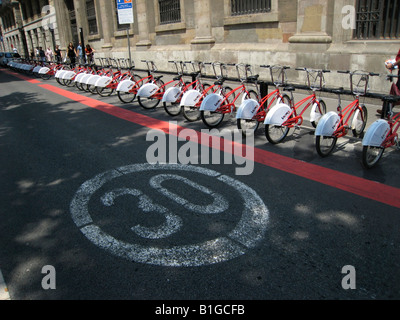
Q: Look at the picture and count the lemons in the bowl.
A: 0